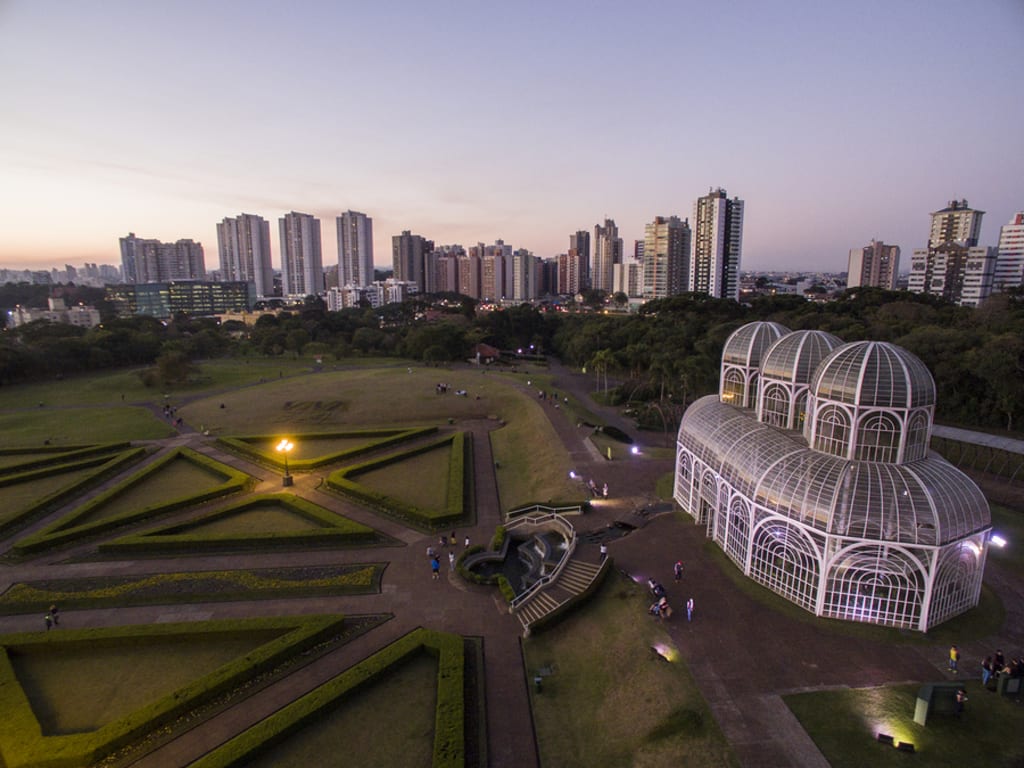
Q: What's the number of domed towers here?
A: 3